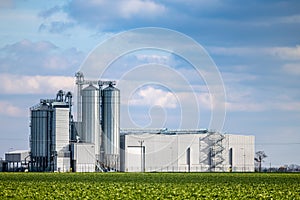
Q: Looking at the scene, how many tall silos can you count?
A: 2